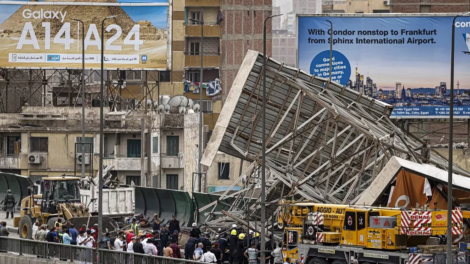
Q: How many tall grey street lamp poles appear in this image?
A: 6